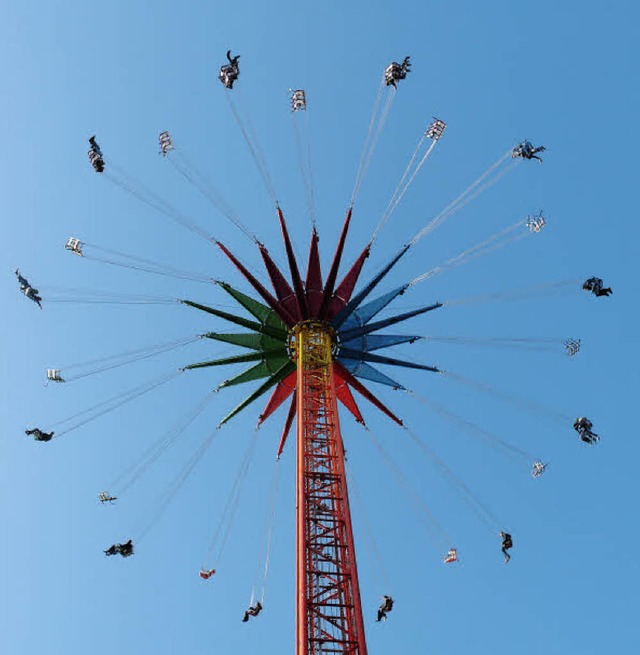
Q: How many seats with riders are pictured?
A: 12